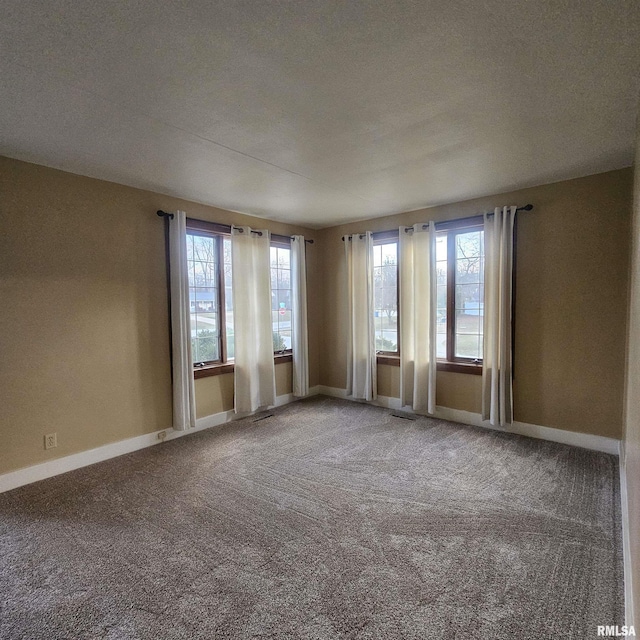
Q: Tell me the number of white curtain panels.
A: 6